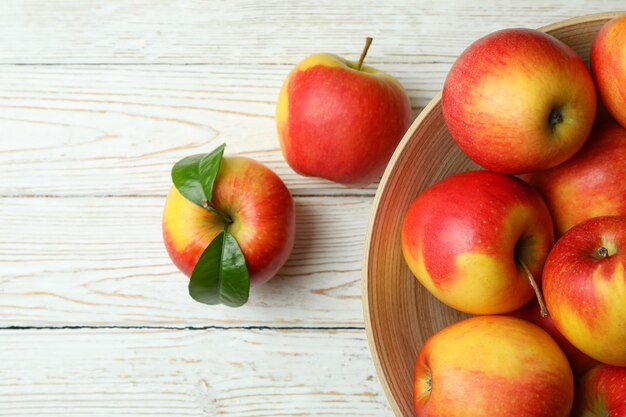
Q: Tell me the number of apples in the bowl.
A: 8